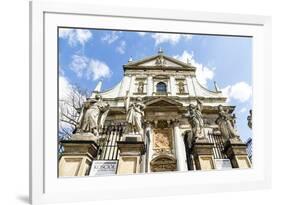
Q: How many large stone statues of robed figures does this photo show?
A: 4